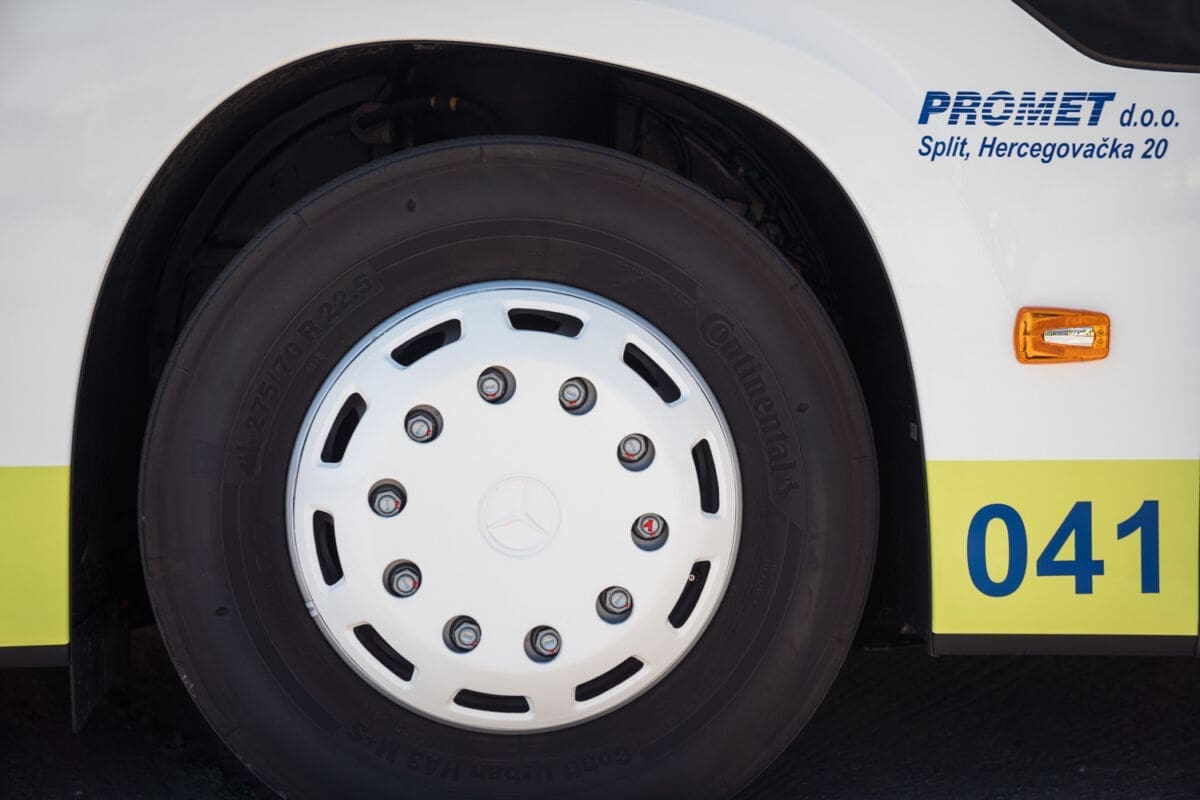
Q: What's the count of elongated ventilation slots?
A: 10